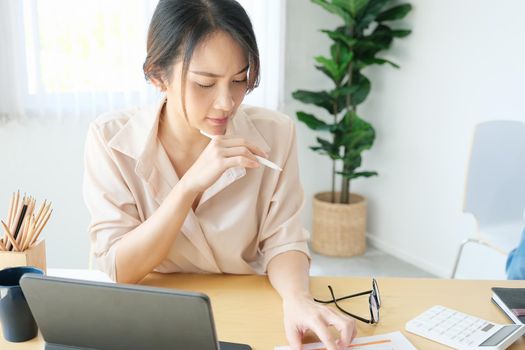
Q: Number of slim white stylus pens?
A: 1